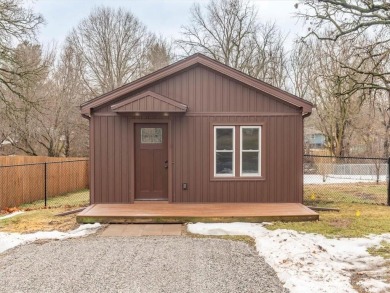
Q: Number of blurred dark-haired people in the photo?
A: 0